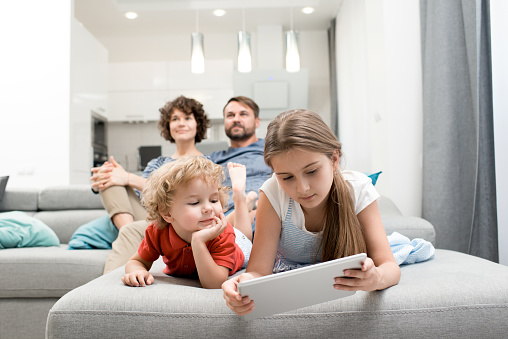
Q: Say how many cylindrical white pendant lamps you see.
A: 3